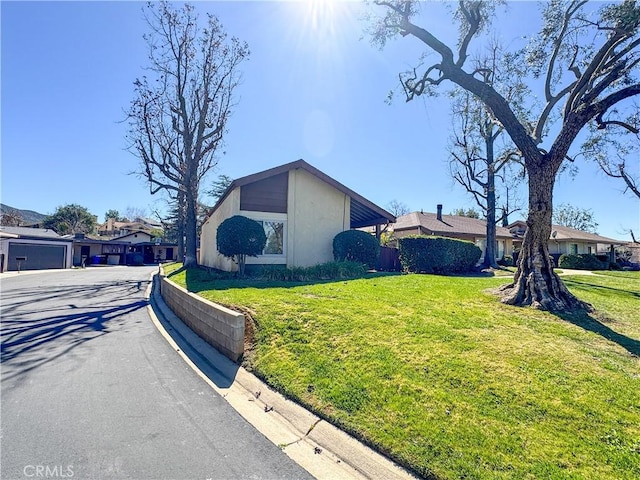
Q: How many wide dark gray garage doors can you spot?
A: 1